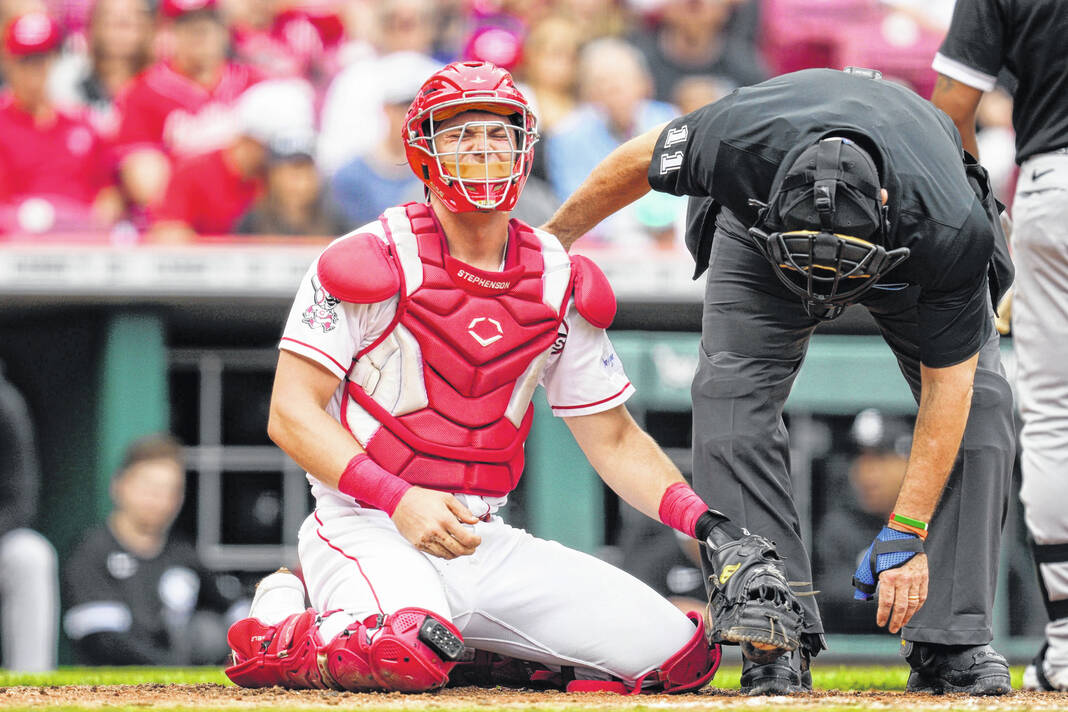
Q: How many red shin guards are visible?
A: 2